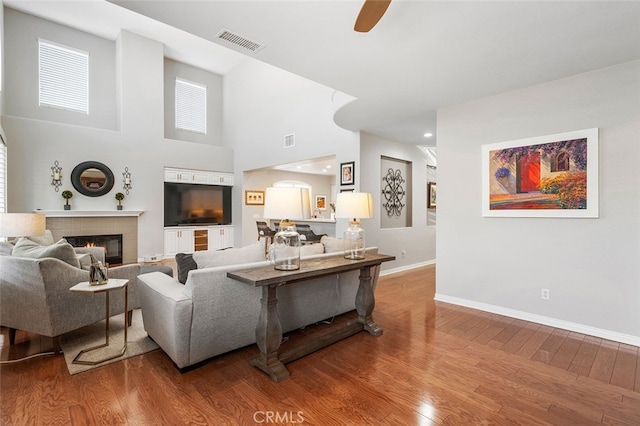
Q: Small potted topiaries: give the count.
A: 2